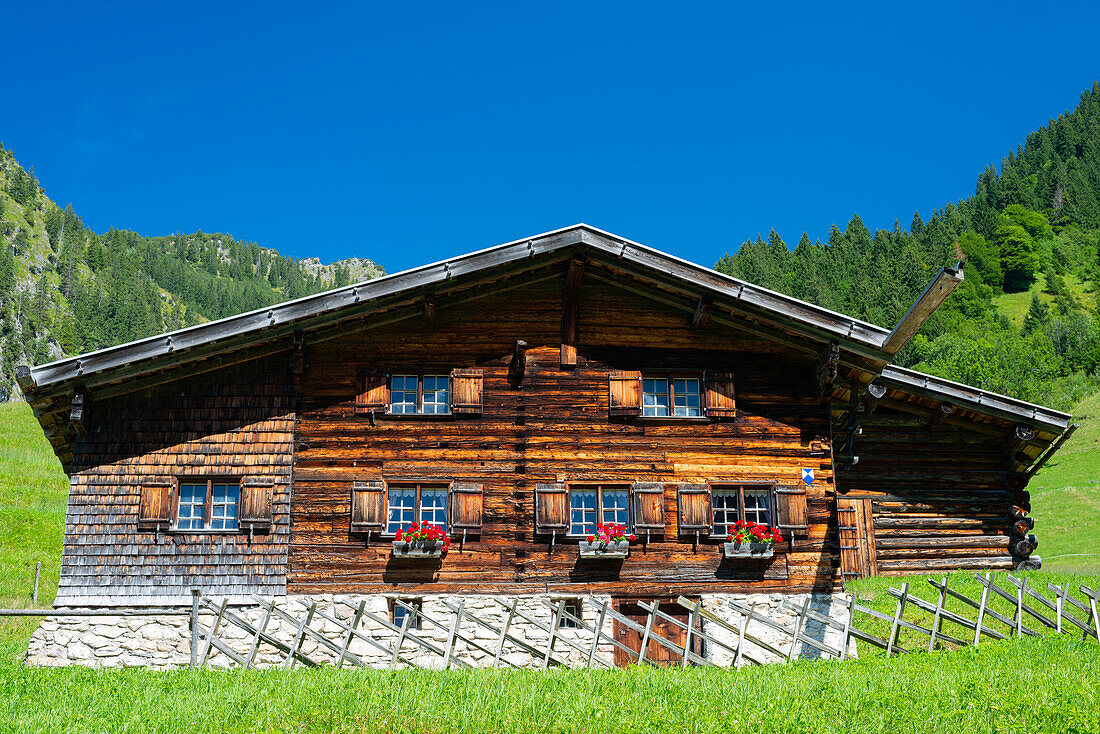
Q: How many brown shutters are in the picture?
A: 12